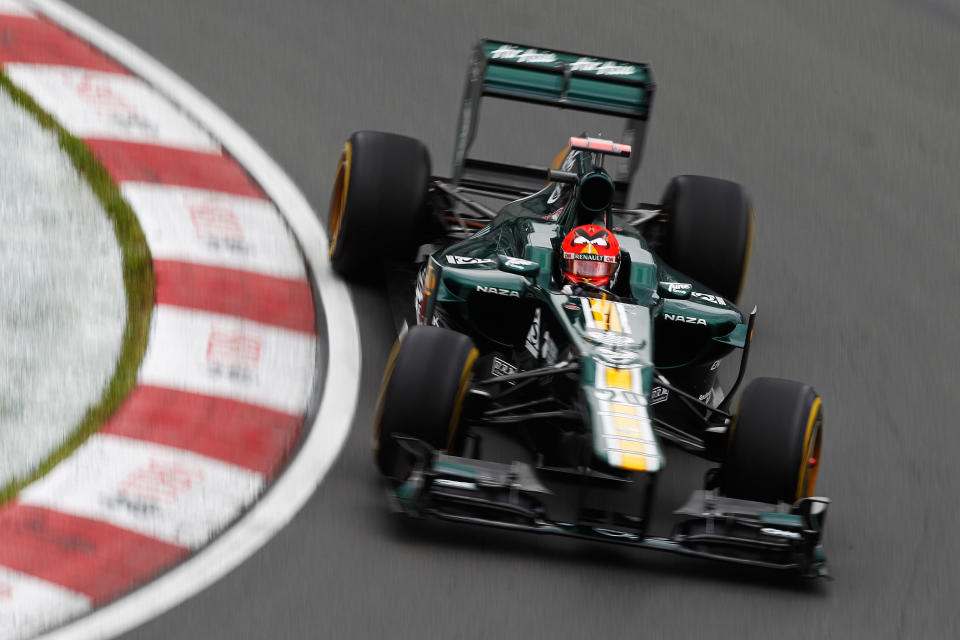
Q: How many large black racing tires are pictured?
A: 4